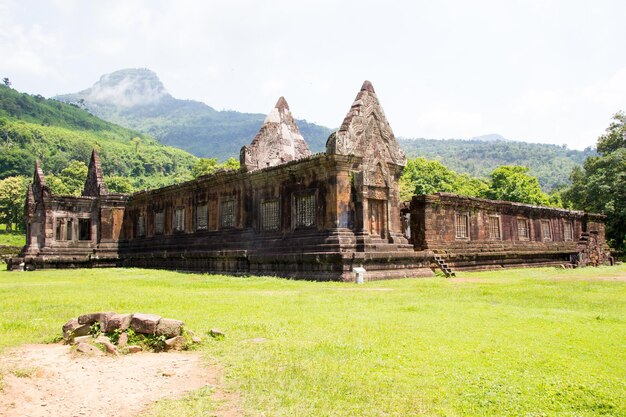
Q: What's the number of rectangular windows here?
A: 14